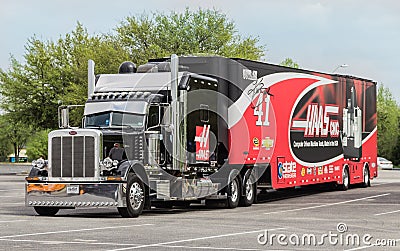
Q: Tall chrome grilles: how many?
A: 1